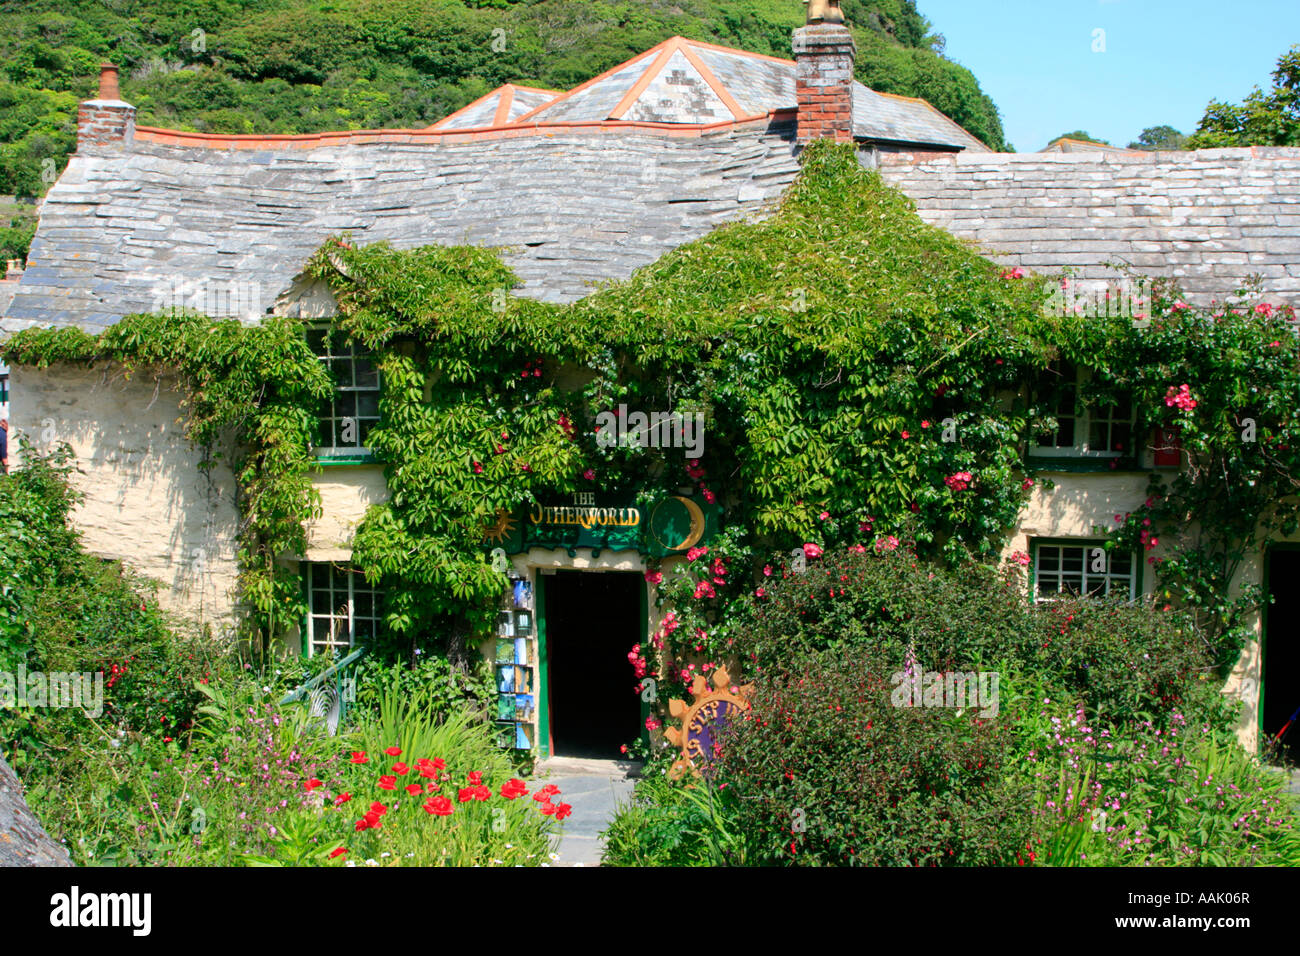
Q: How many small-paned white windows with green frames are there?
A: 4